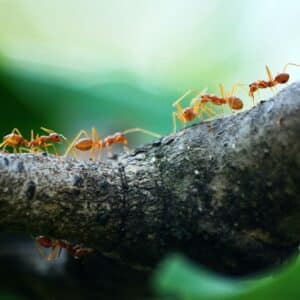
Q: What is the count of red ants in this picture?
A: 6